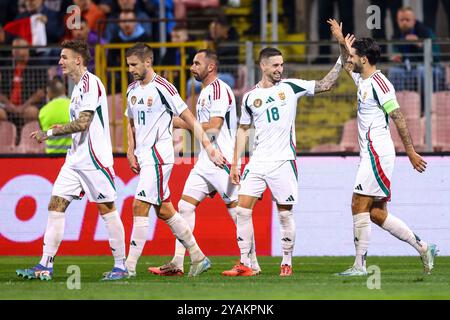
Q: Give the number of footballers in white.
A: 5